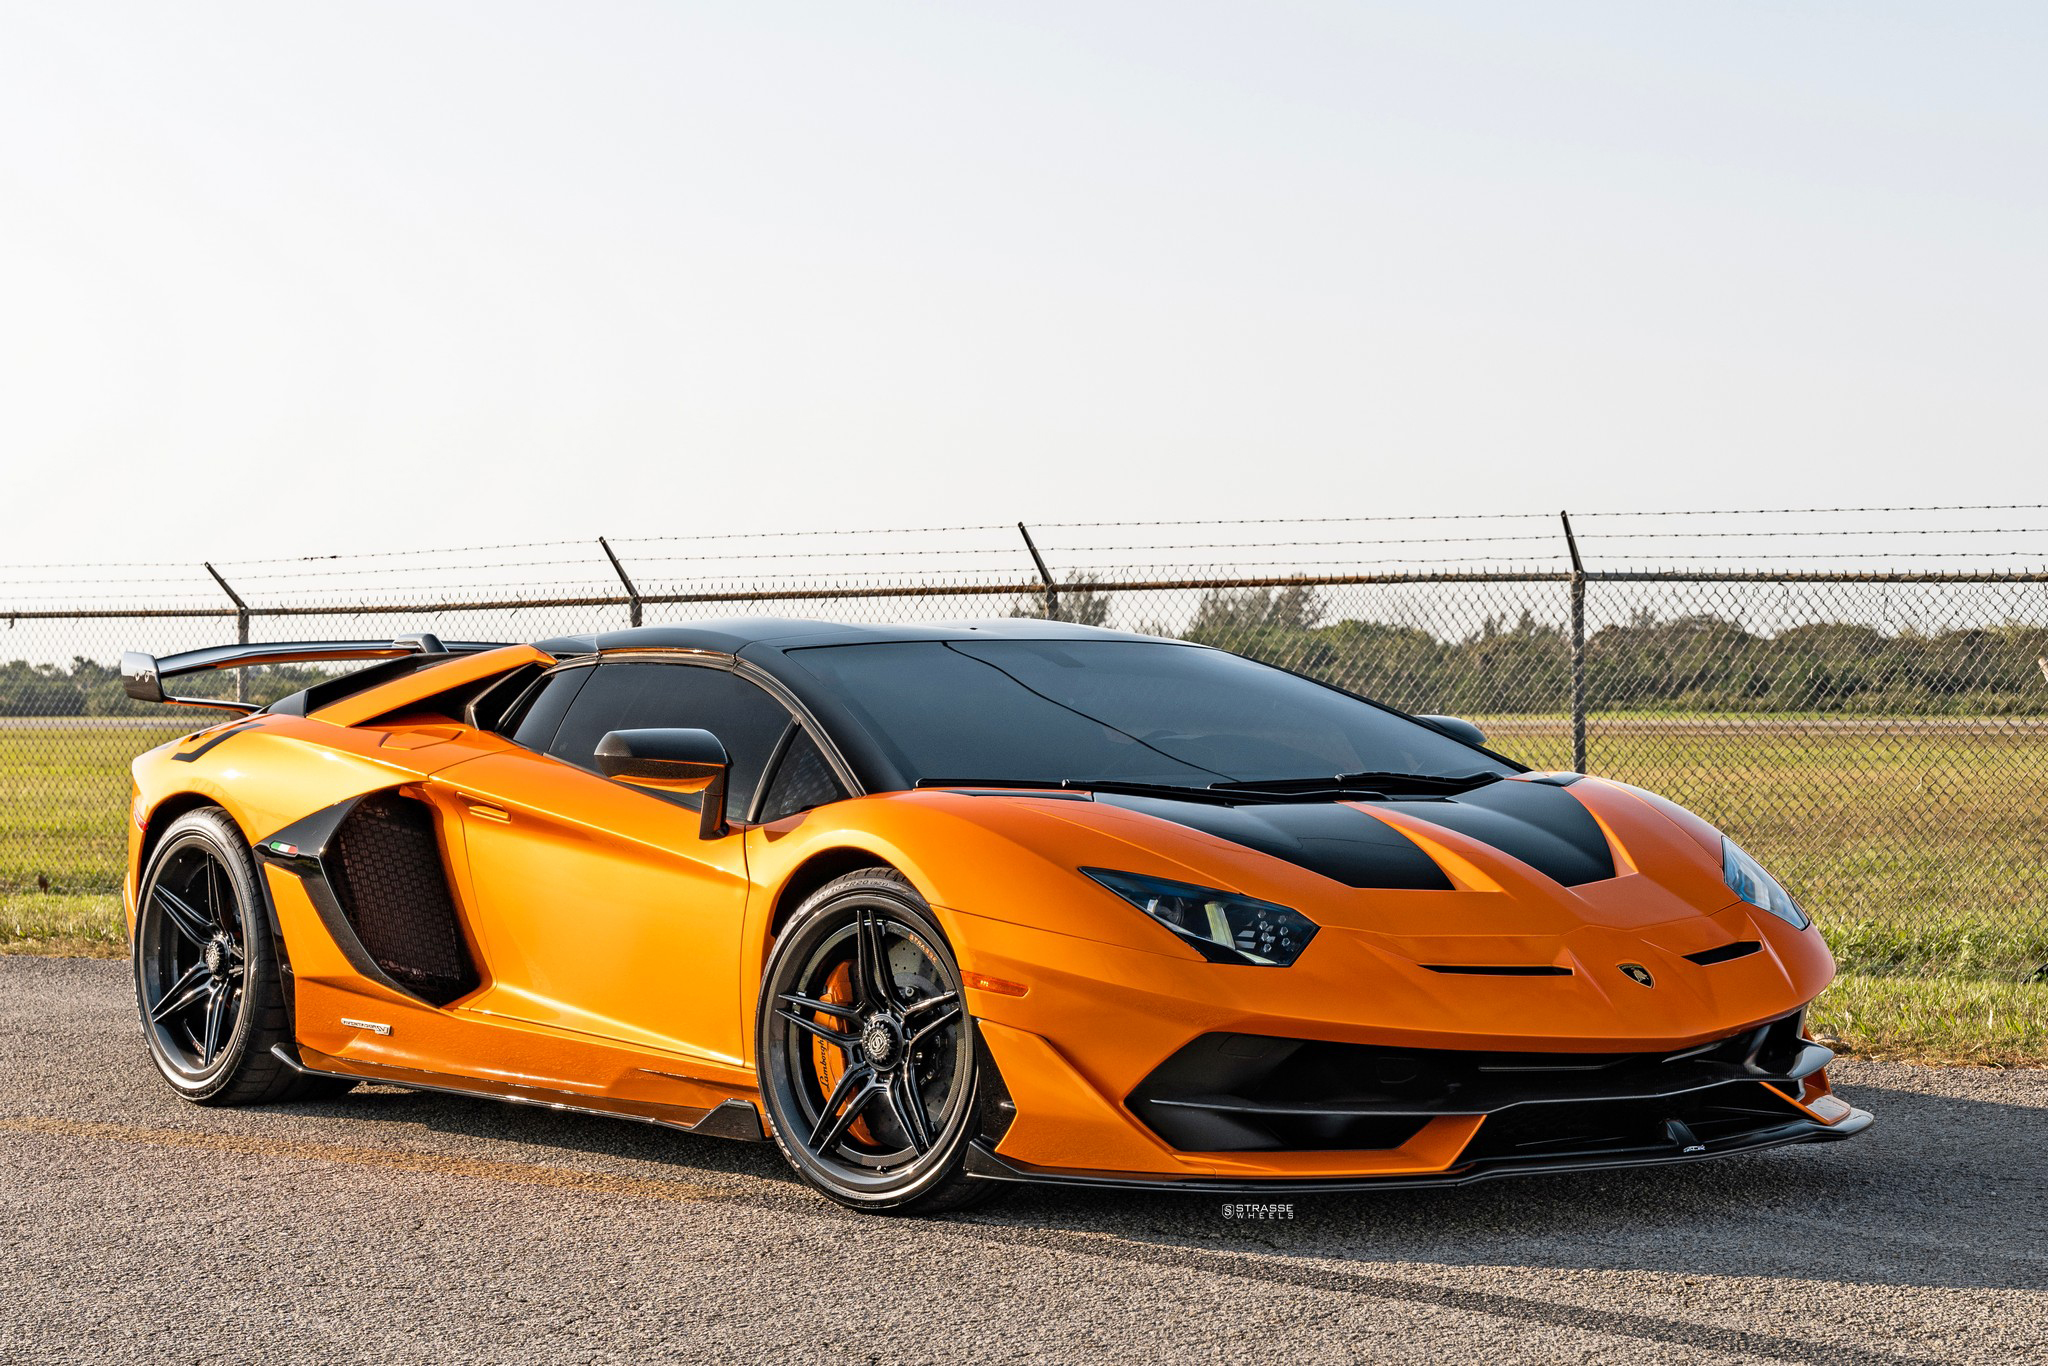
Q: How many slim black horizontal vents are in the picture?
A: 2